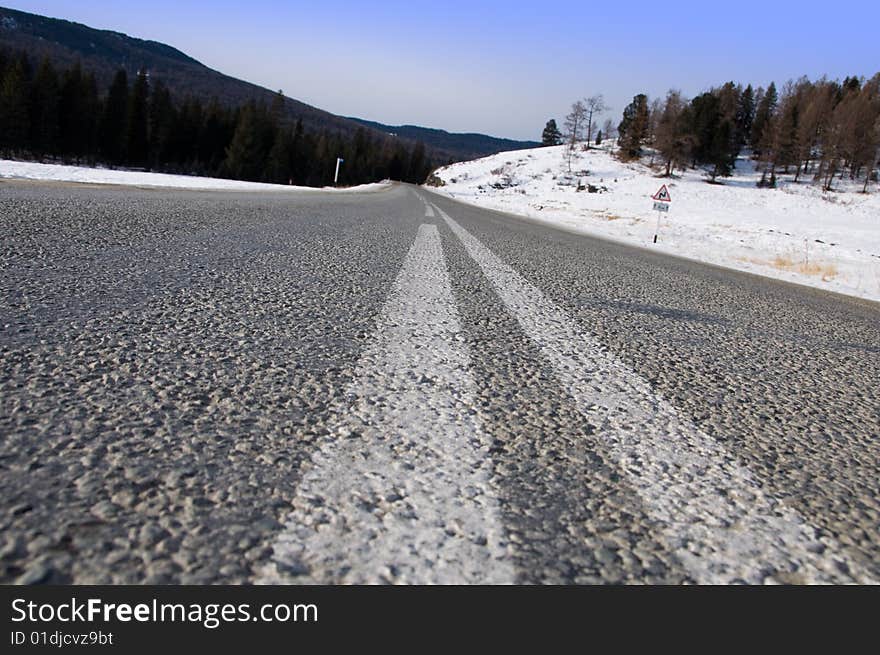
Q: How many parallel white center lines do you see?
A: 2